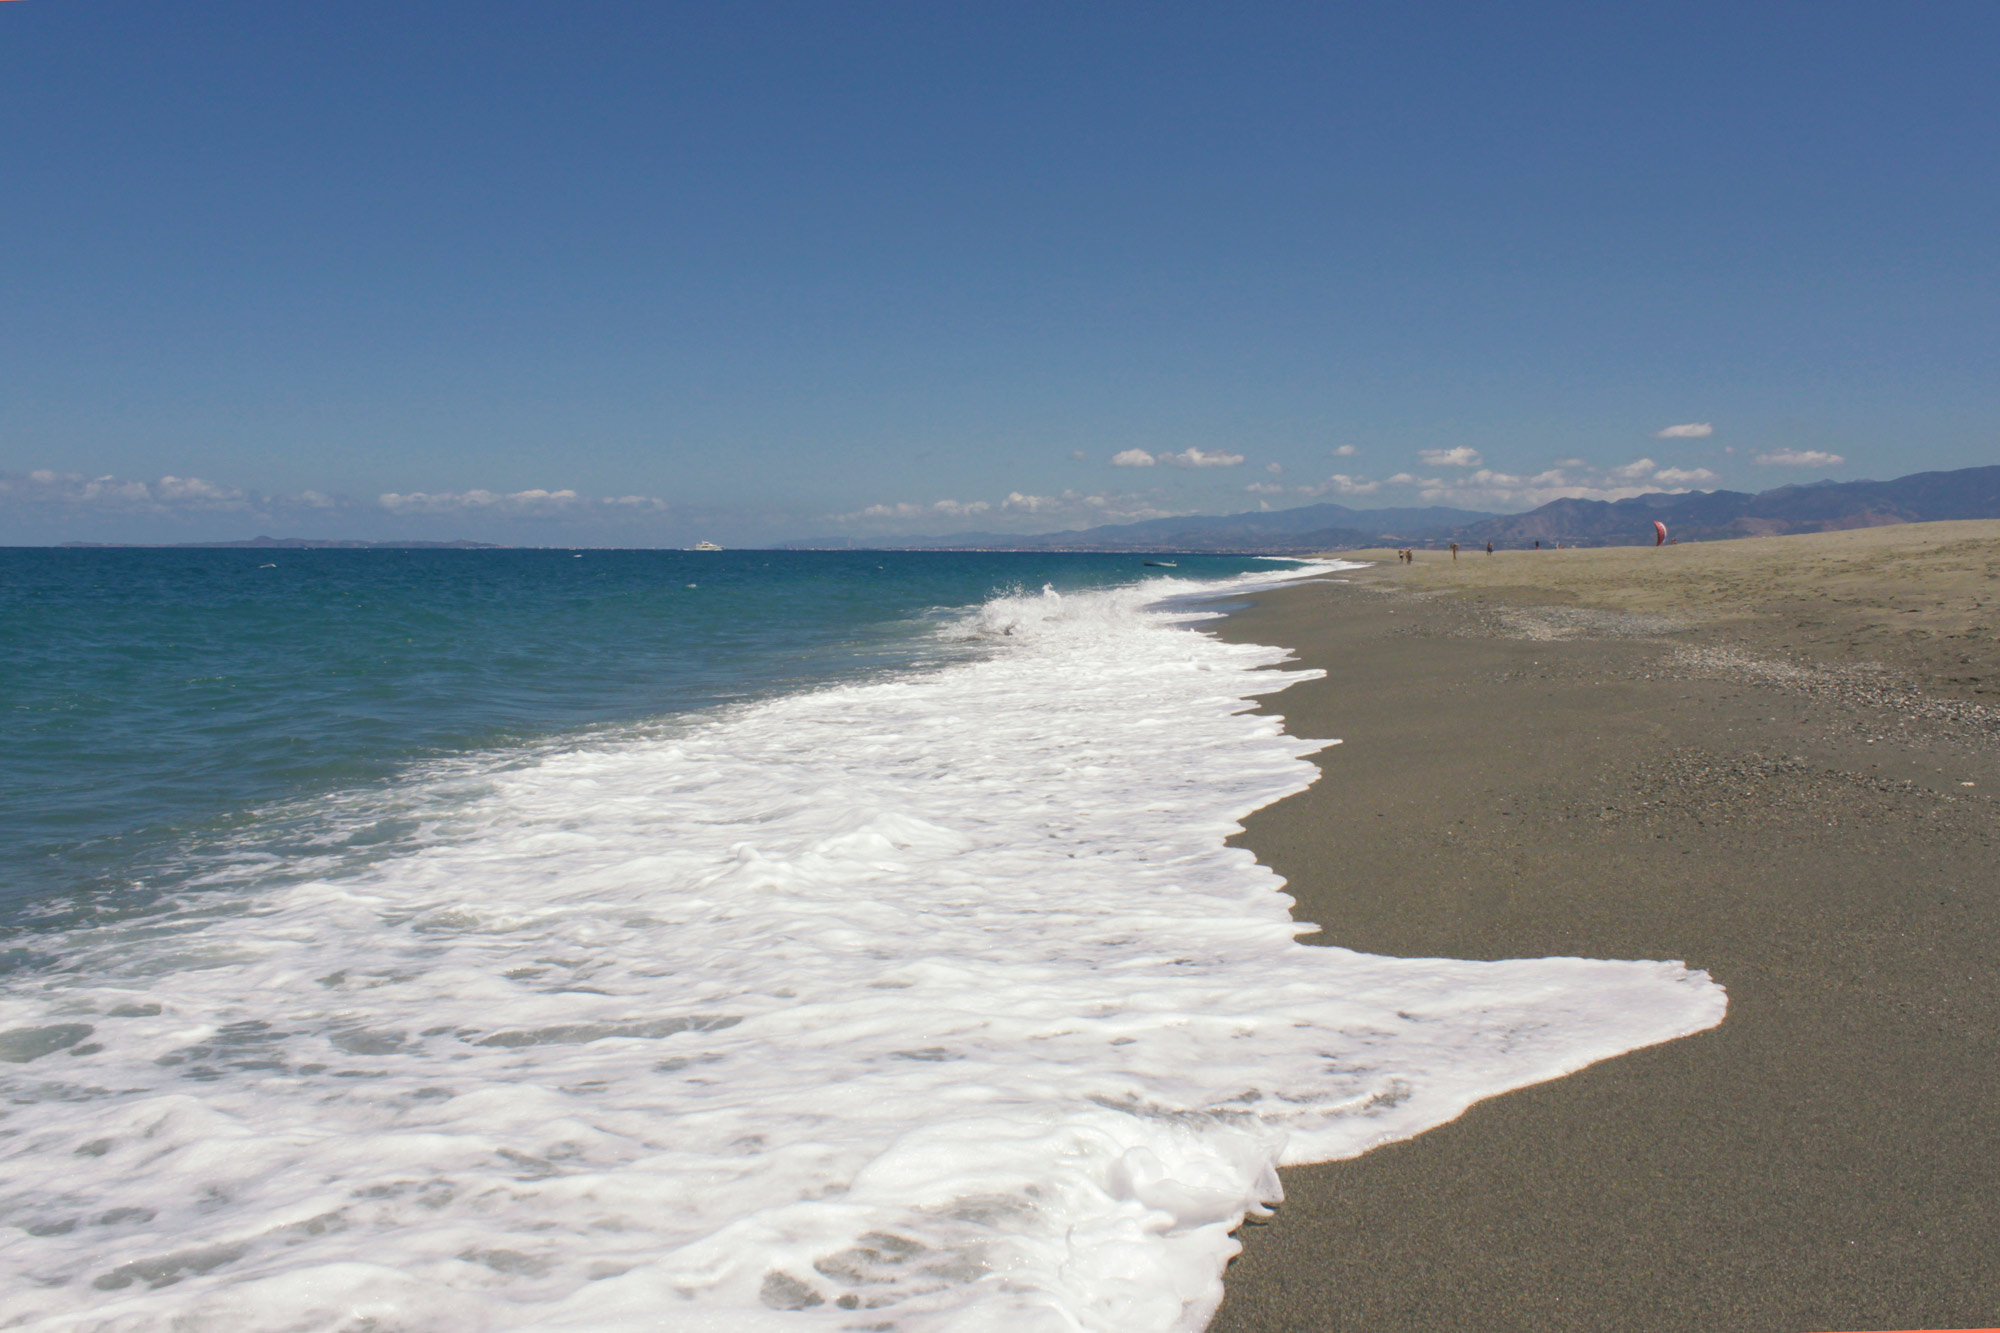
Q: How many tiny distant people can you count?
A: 5